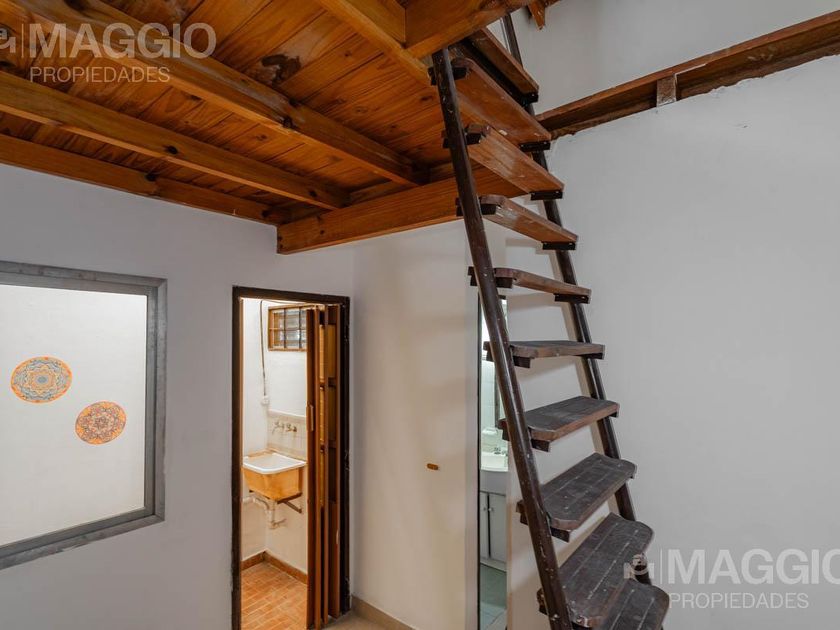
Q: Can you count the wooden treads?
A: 10